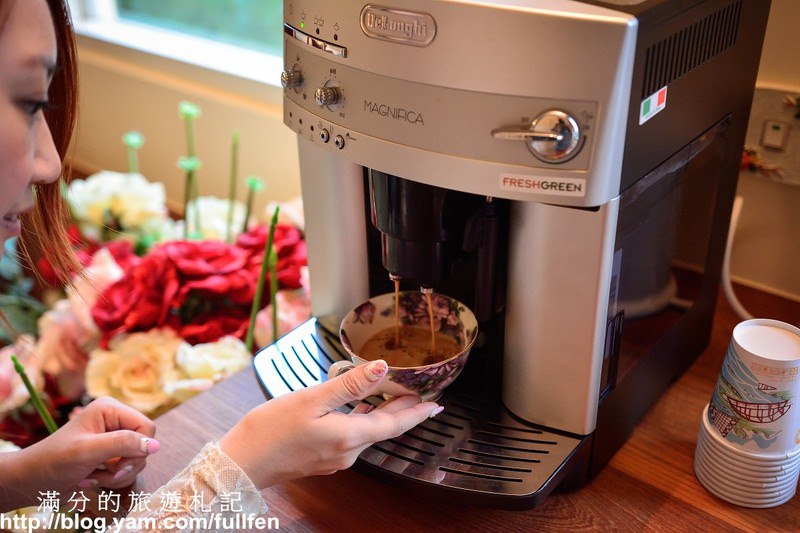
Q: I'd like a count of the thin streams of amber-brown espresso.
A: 2